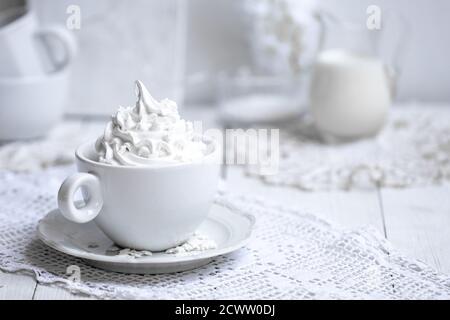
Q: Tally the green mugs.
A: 0